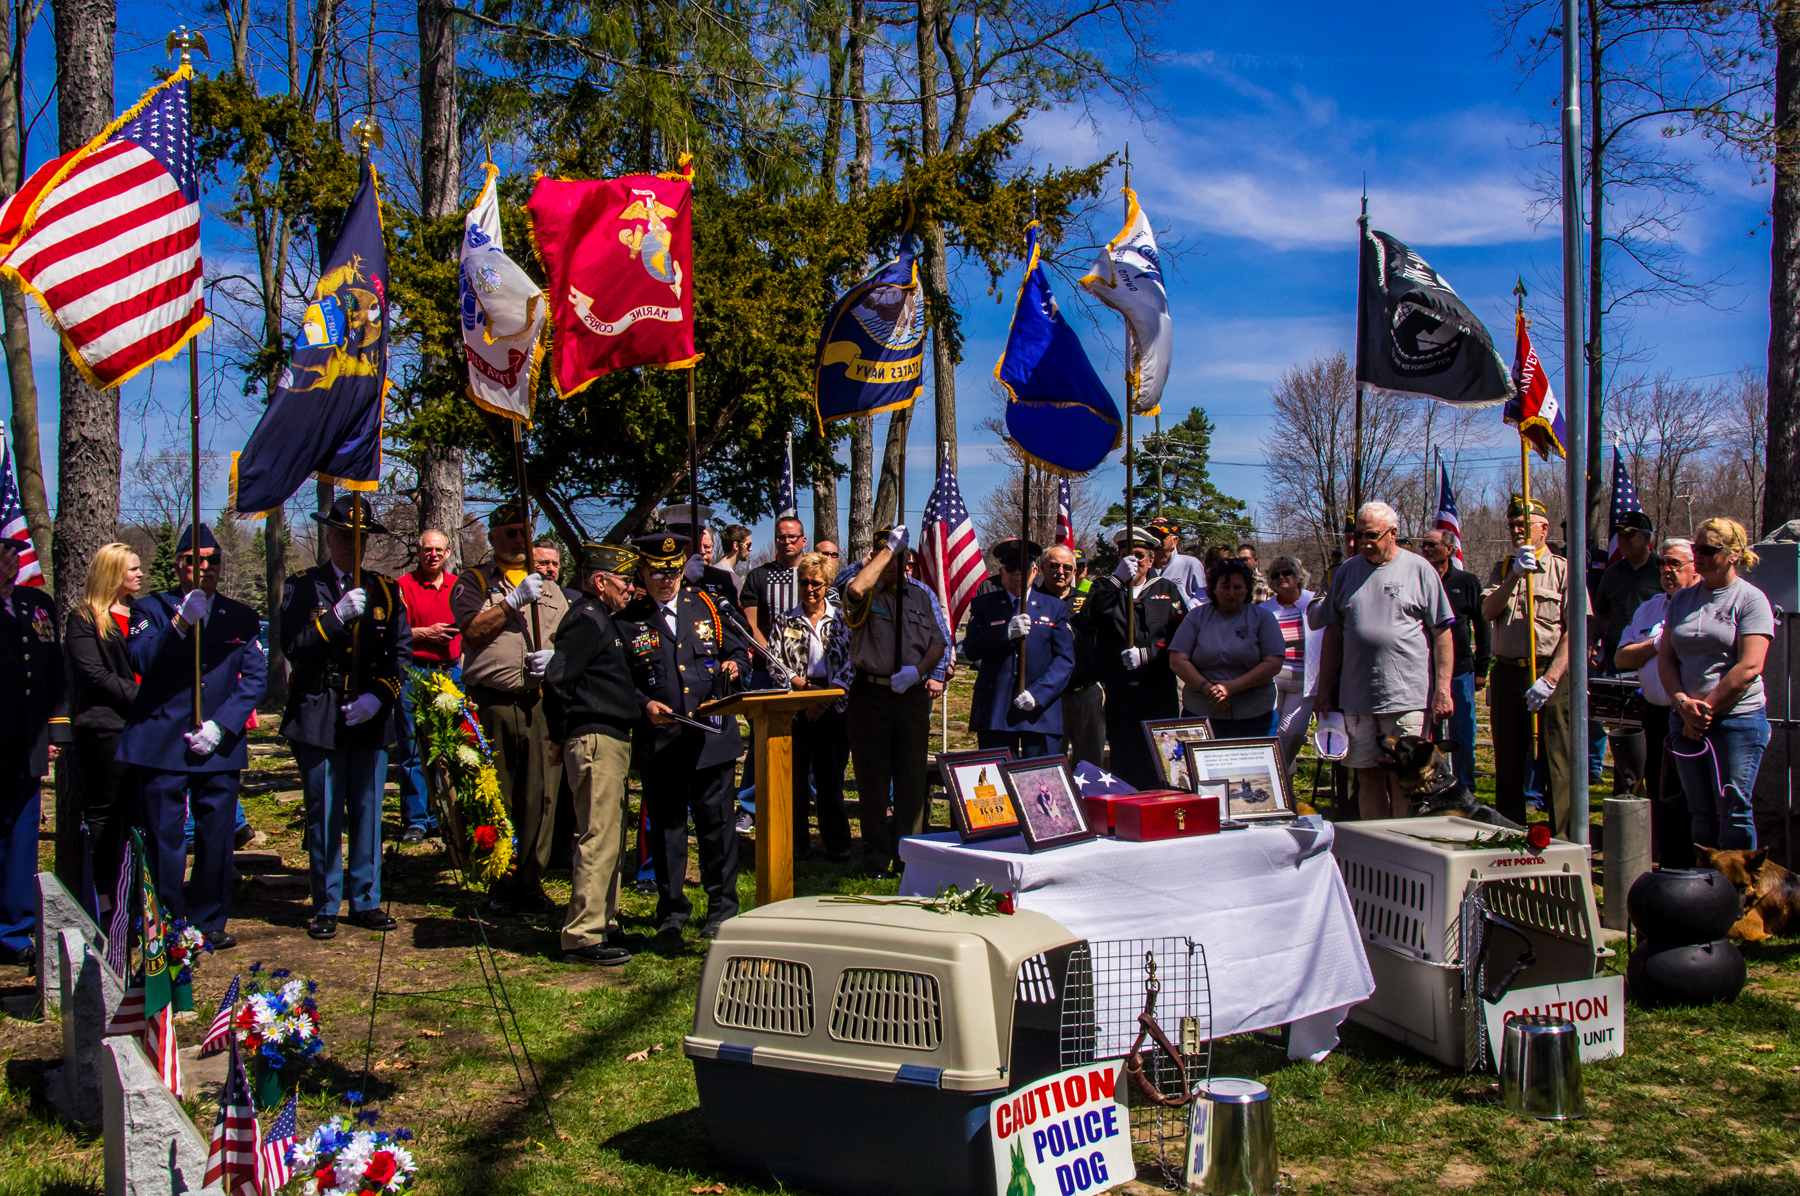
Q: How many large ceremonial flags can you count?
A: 9